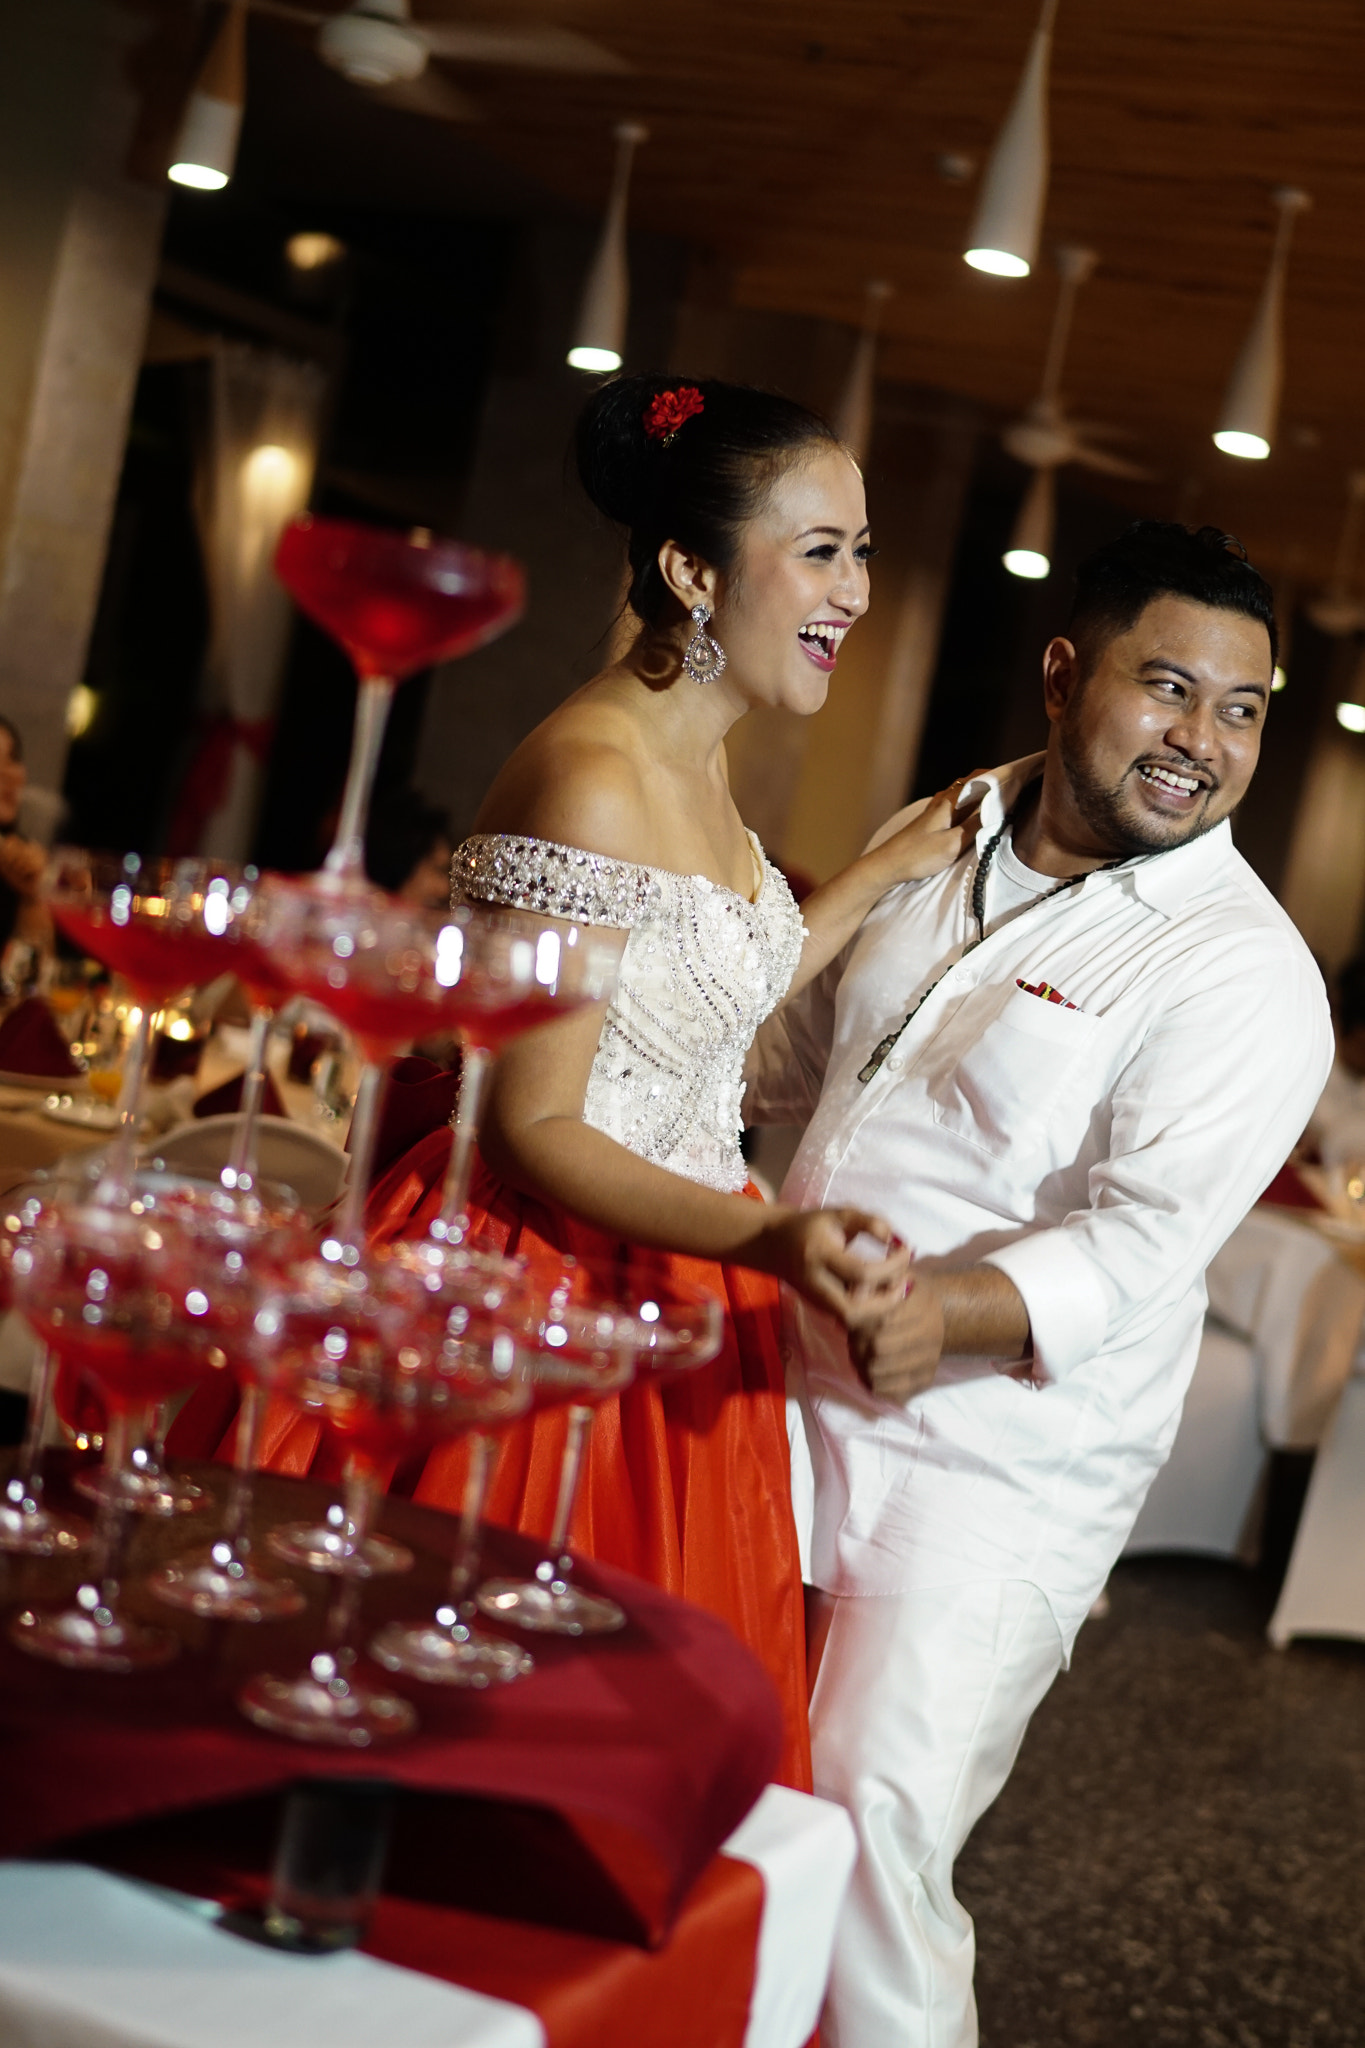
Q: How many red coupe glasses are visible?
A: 13